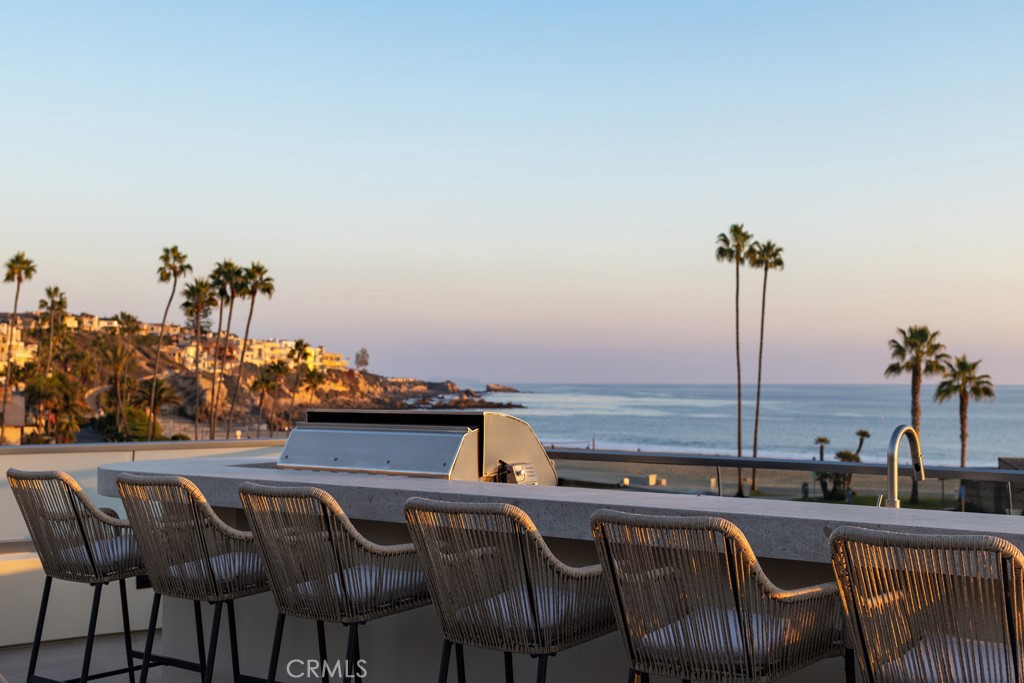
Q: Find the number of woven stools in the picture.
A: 6